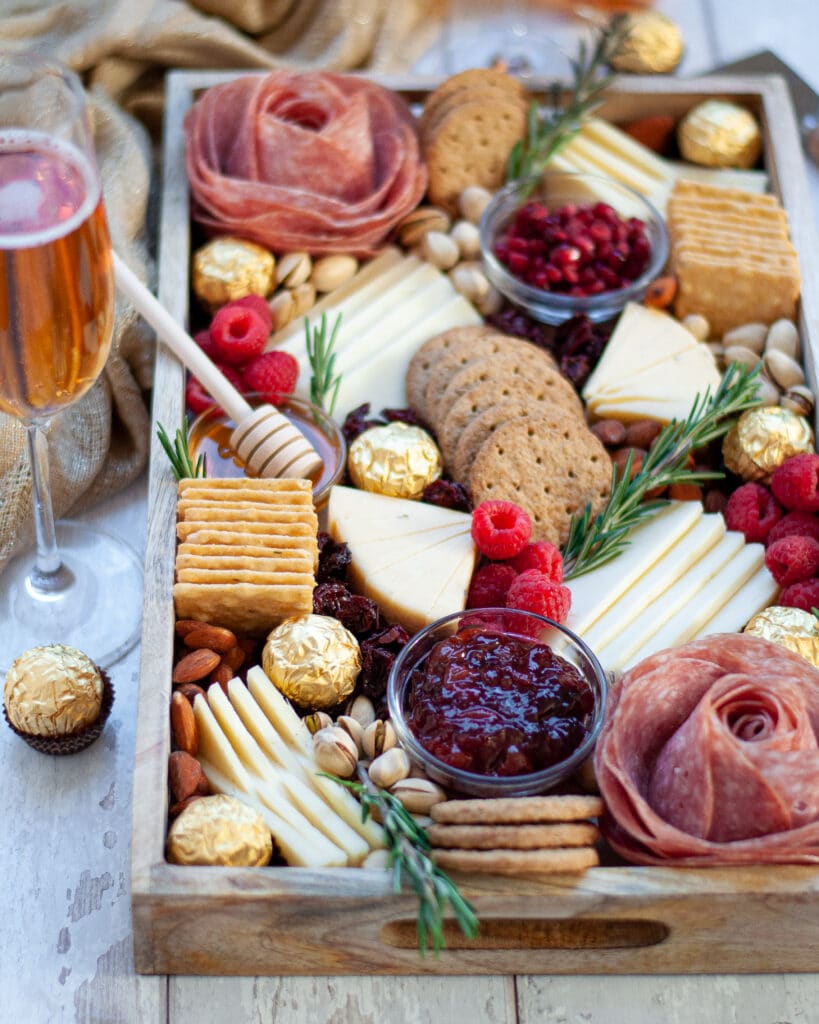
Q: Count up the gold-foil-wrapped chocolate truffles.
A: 9